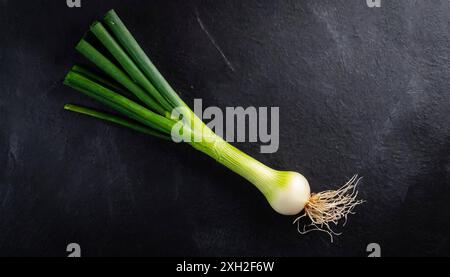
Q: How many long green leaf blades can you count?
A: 6